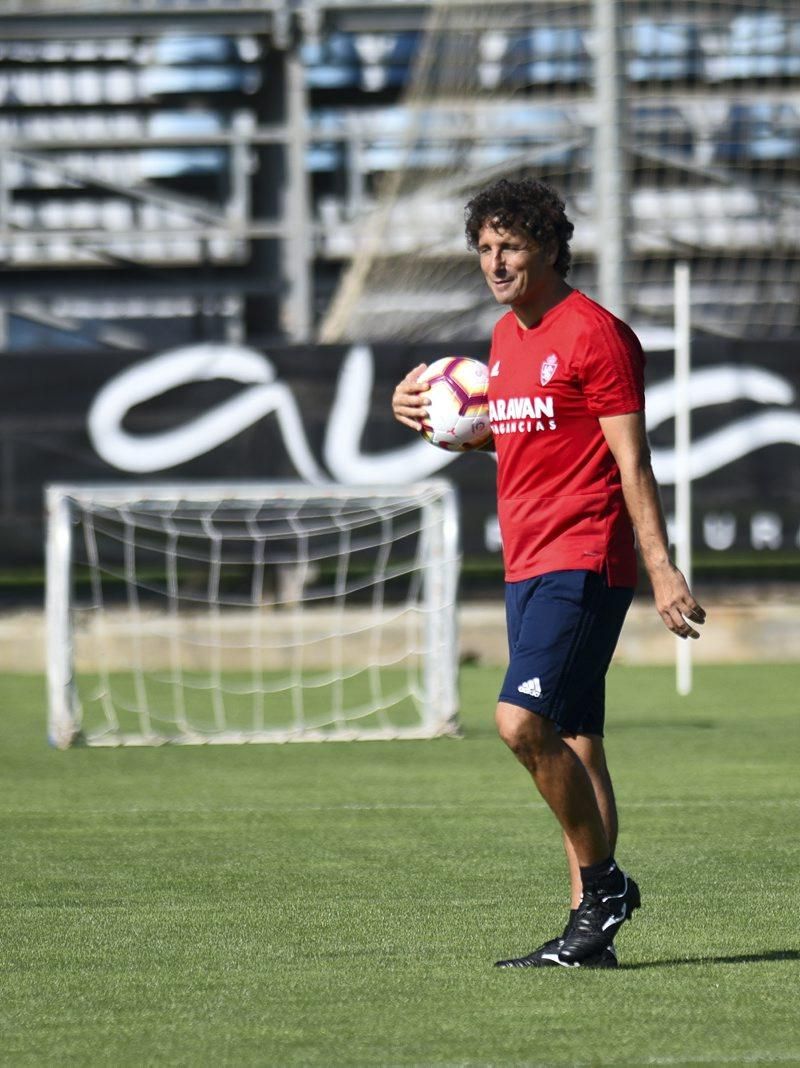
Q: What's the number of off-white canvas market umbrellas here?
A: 0